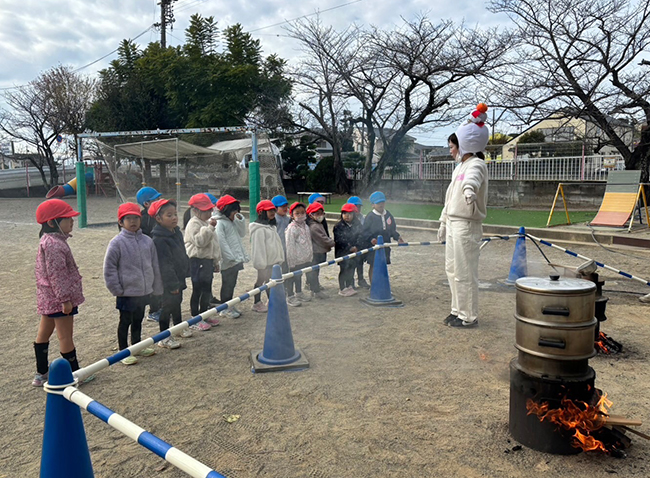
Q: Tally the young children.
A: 15